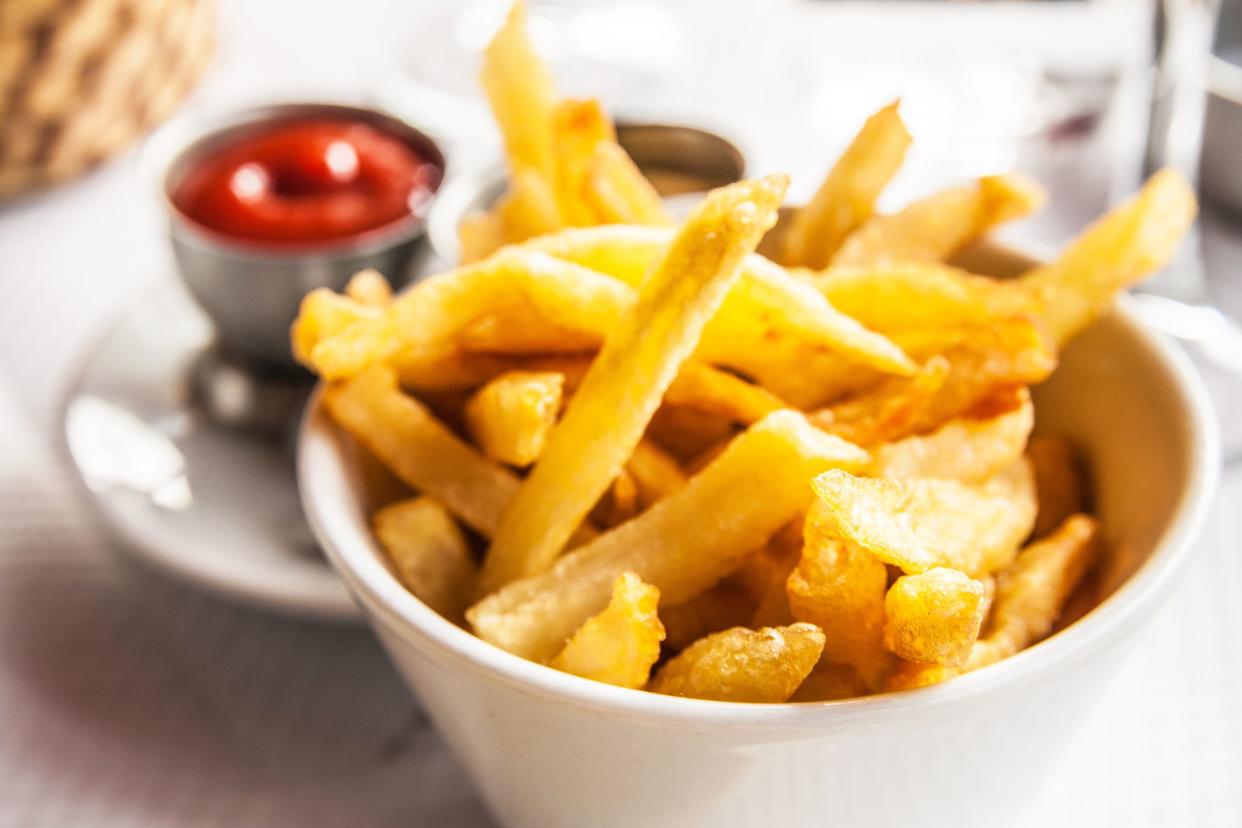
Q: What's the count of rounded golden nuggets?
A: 0